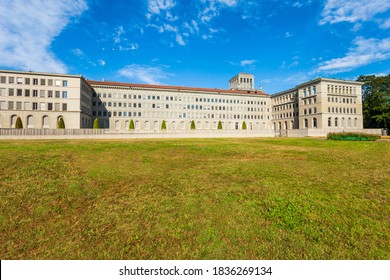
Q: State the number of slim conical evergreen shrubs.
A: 8